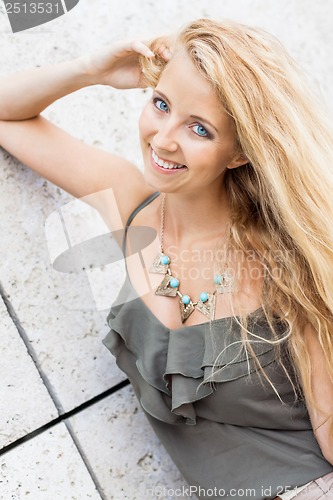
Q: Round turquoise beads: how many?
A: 5